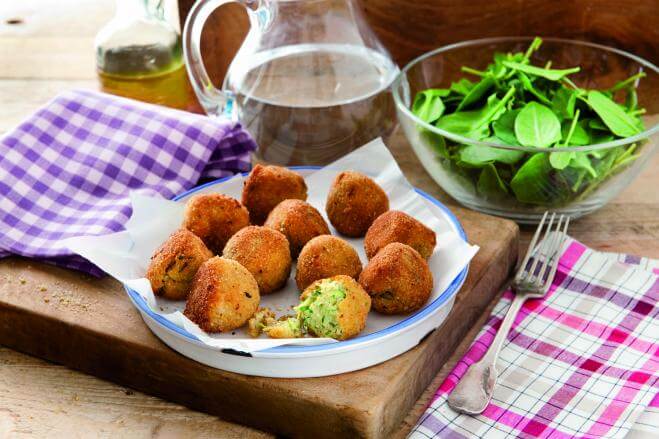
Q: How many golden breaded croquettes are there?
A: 11